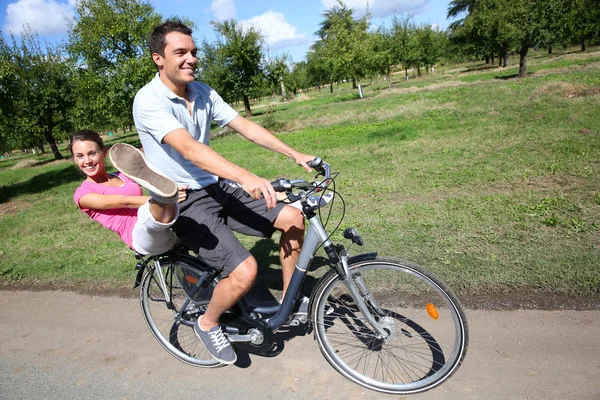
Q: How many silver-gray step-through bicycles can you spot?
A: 1